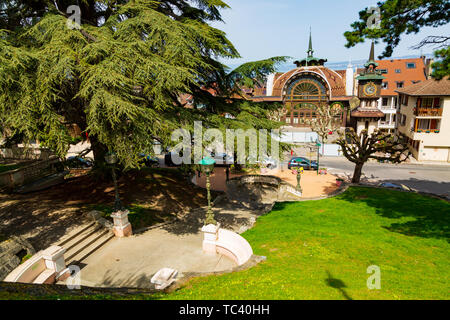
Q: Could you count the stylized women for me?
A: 0